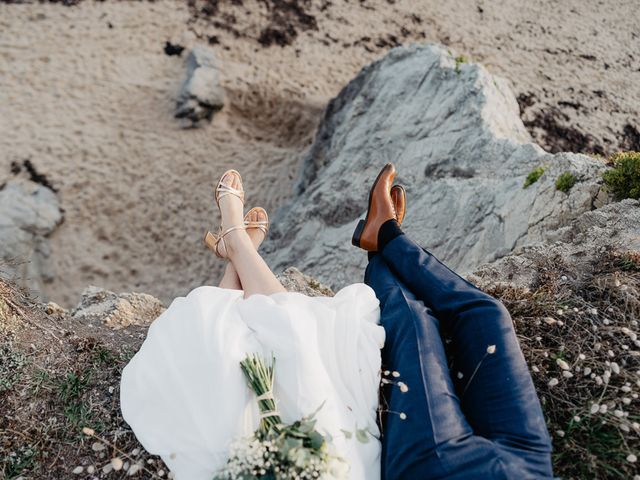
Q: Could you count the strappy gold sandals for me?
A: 2